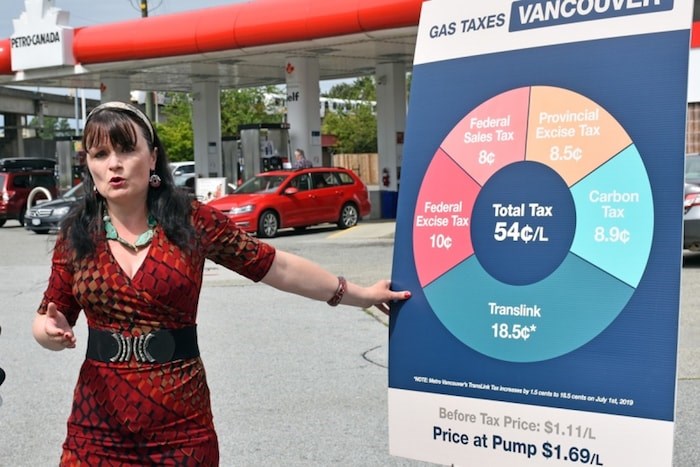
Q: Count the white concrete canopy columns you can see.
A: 4